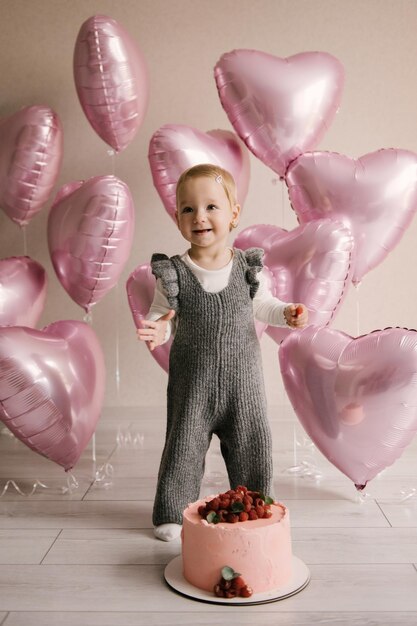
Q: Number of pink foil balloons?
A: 11